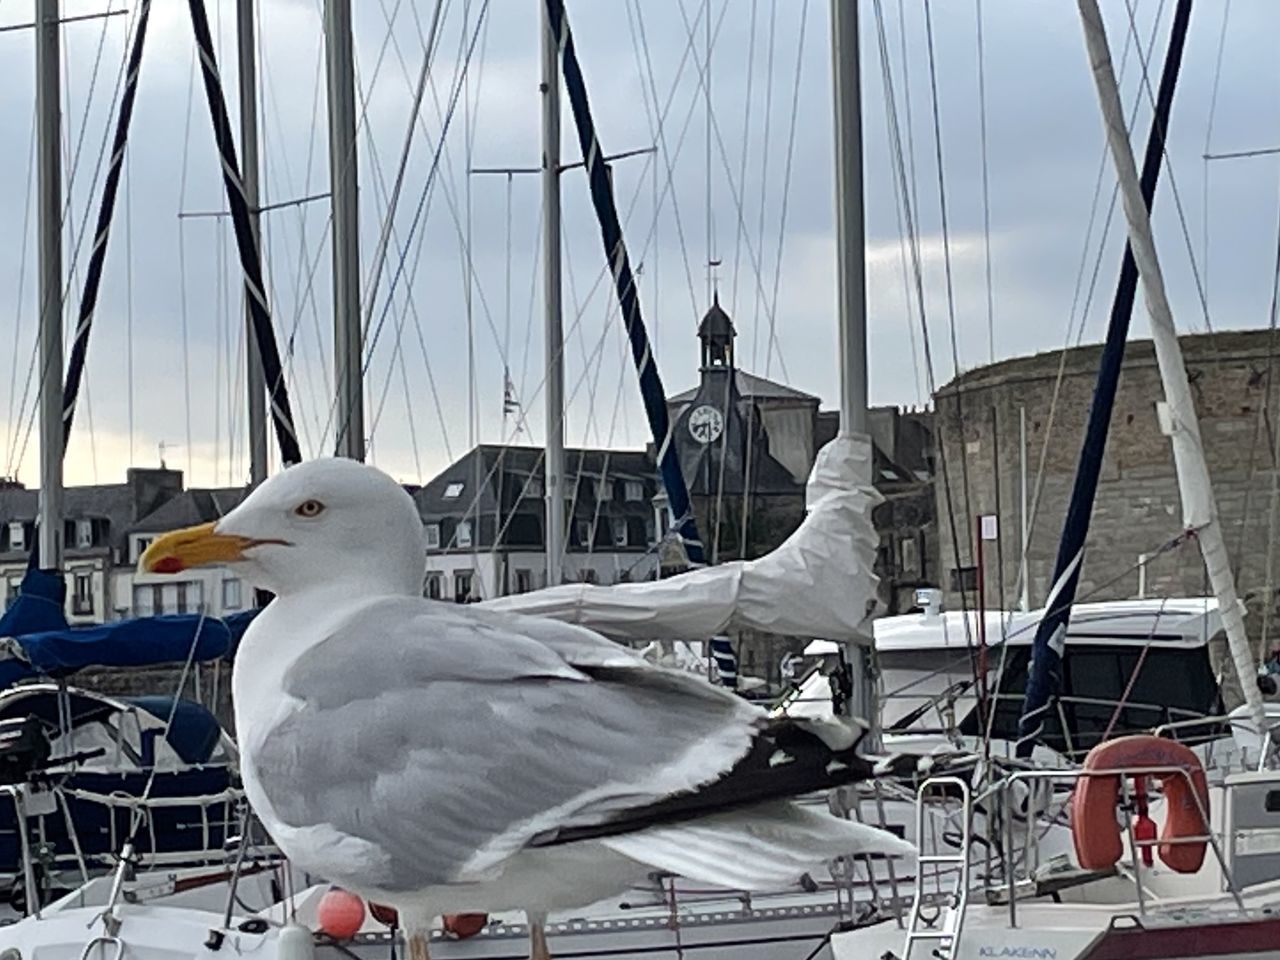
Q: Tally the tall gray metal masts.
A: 5